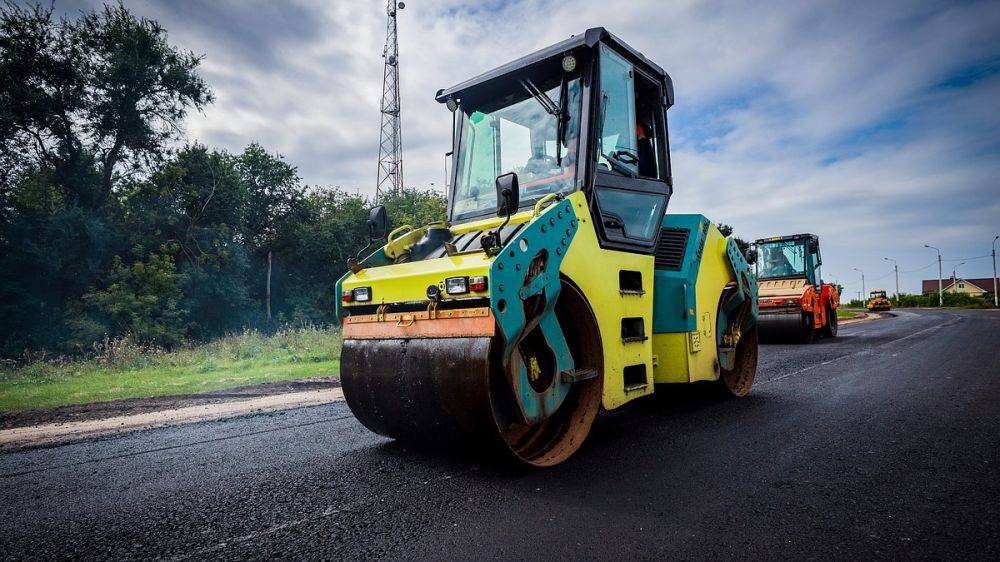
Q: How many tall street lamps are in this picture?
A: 5